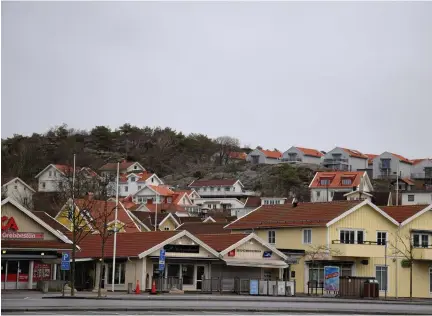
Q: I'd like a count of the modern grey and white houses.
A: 5